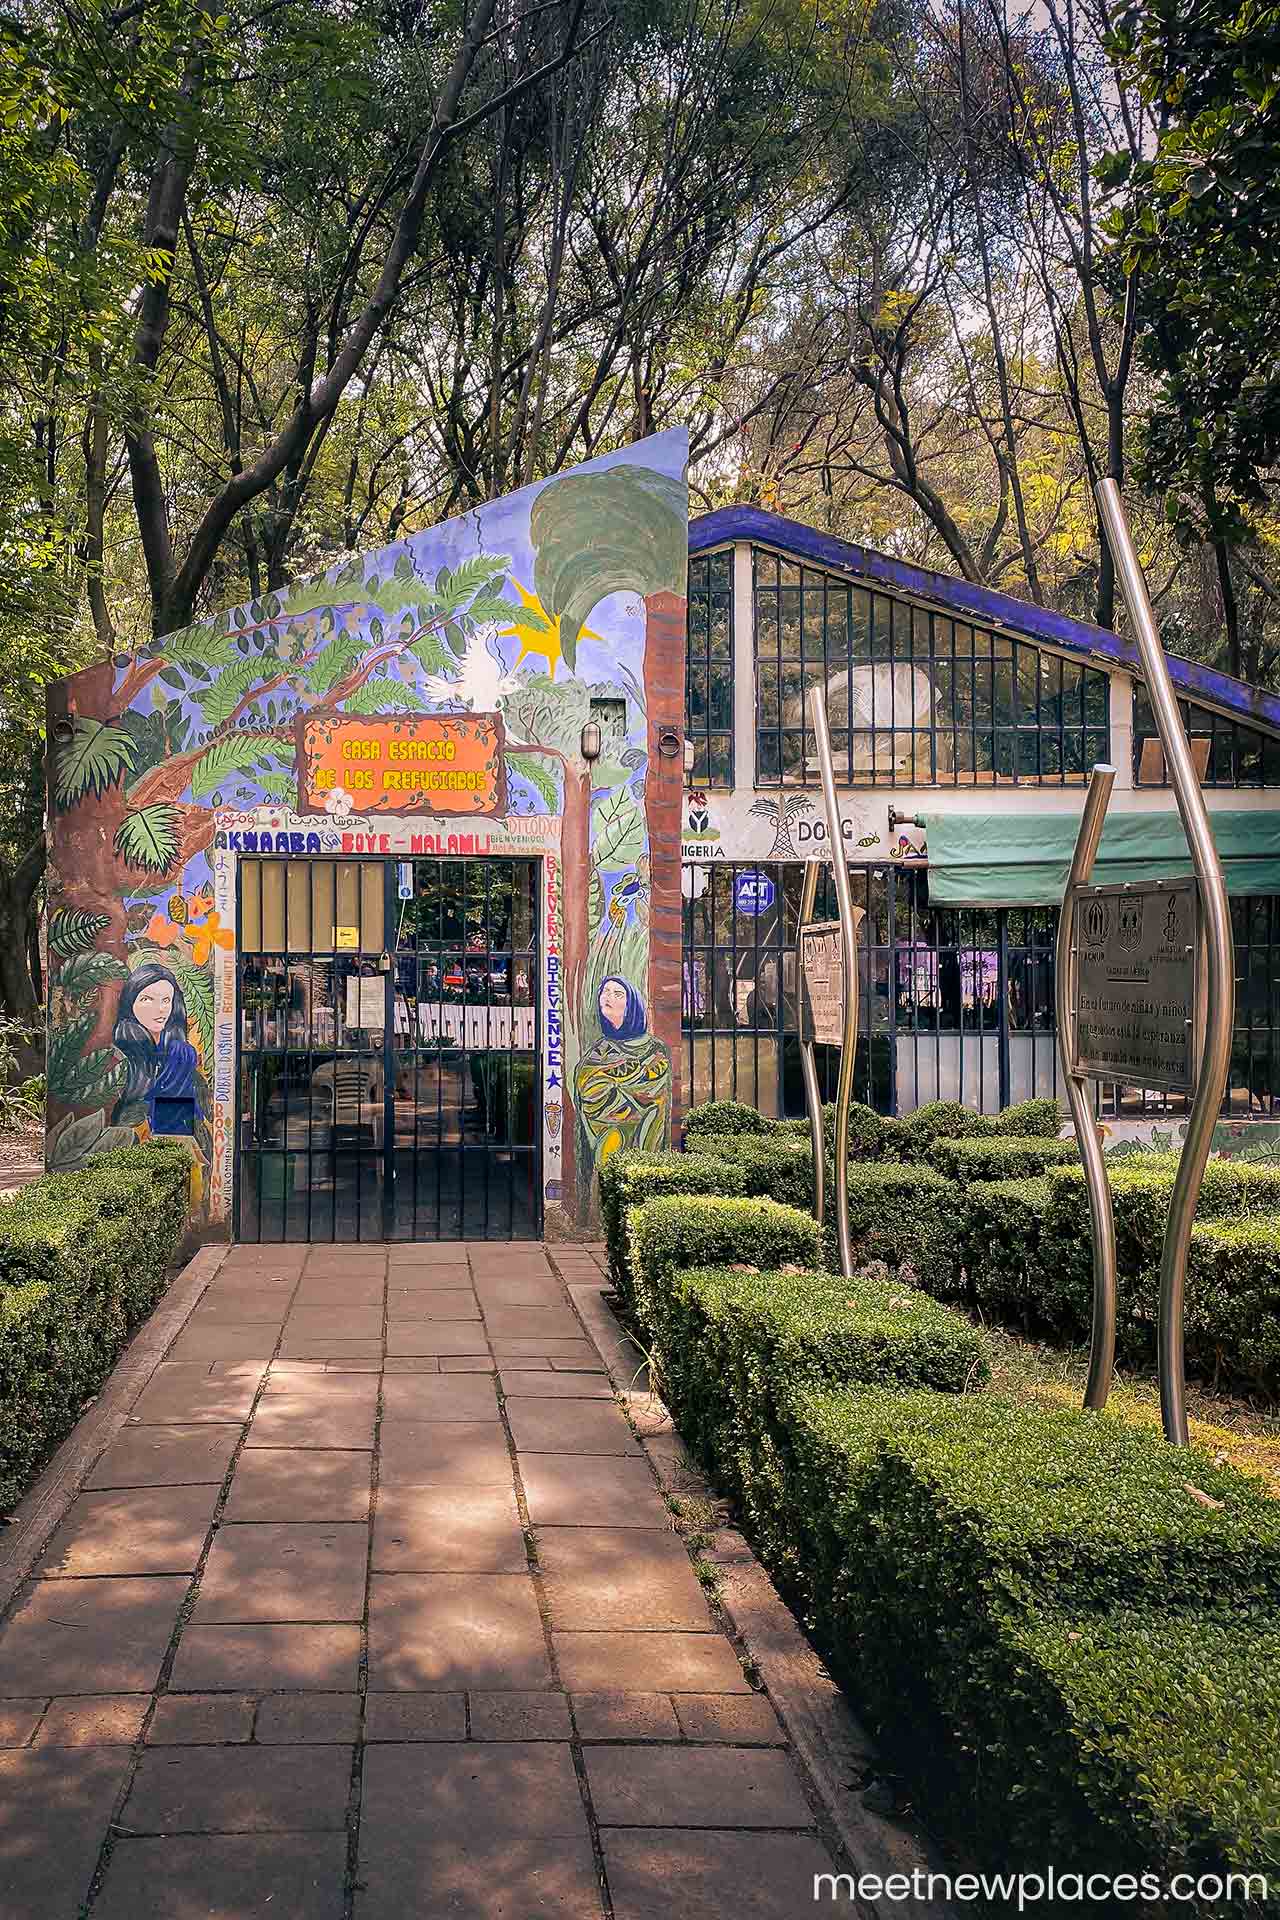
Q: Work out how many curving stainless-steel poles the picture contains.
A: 4